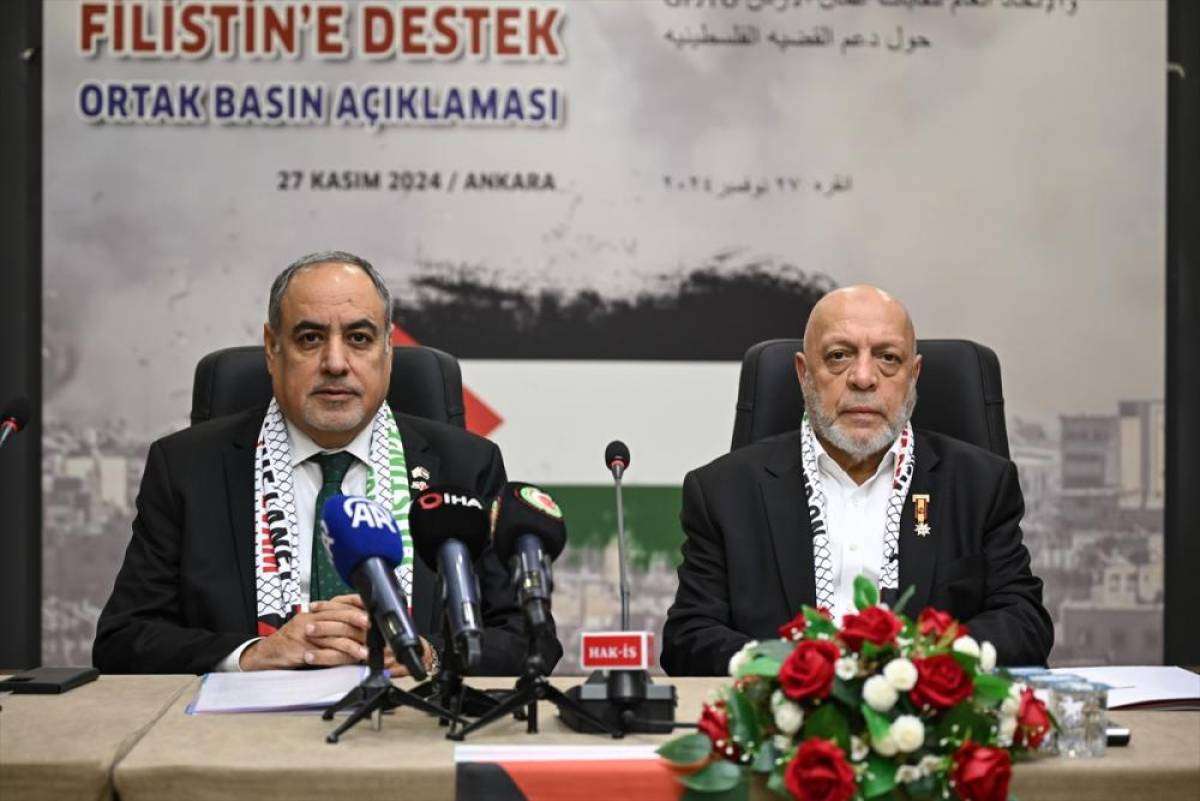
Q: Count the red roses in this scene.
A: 9